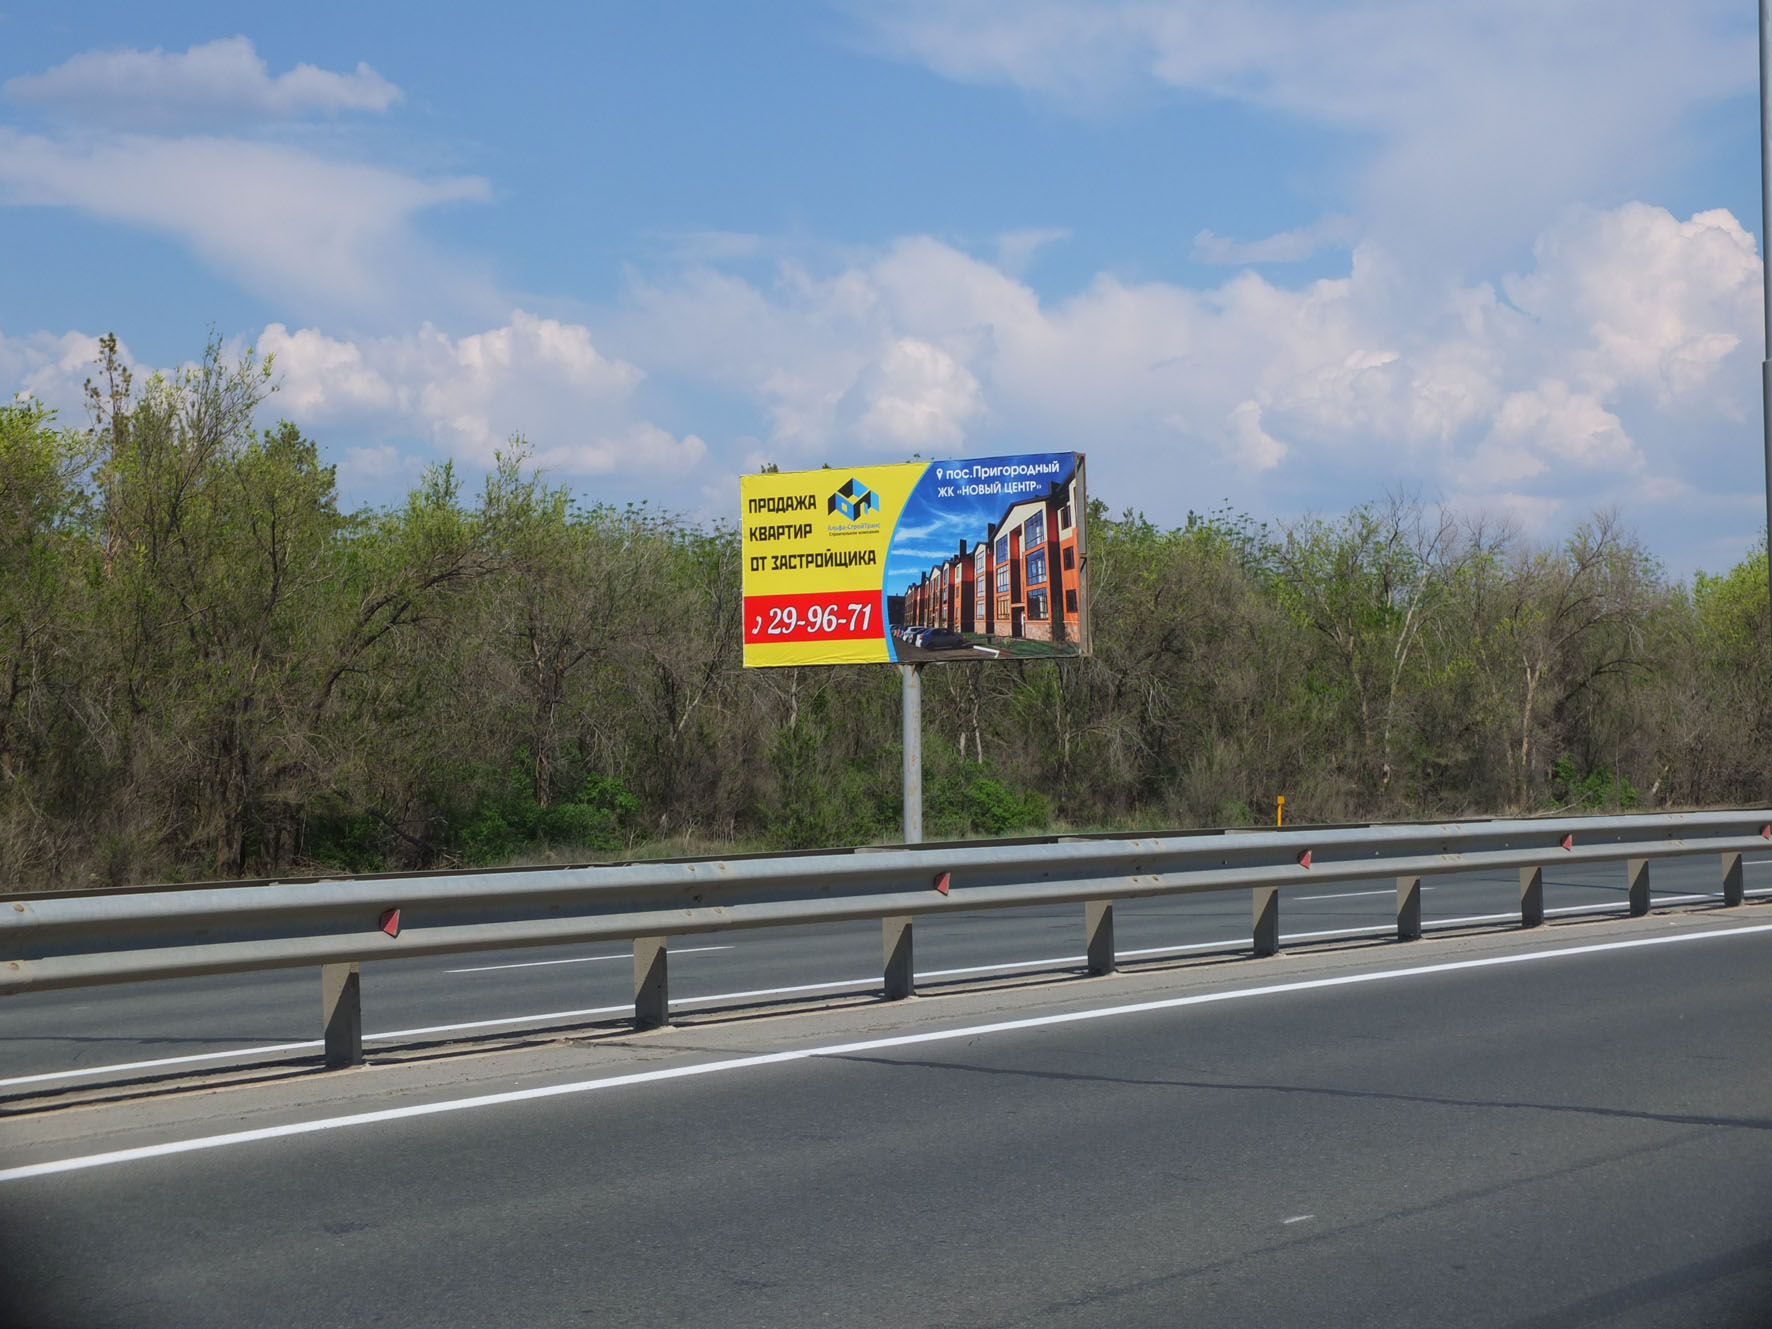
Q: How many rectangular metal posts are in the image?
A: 9